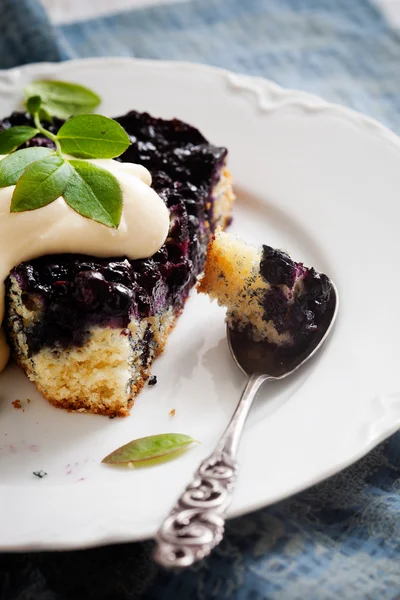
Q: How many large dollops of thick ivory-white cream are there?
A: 1